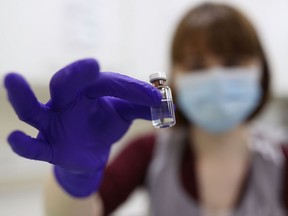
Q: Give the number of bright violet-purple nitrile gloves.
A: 1